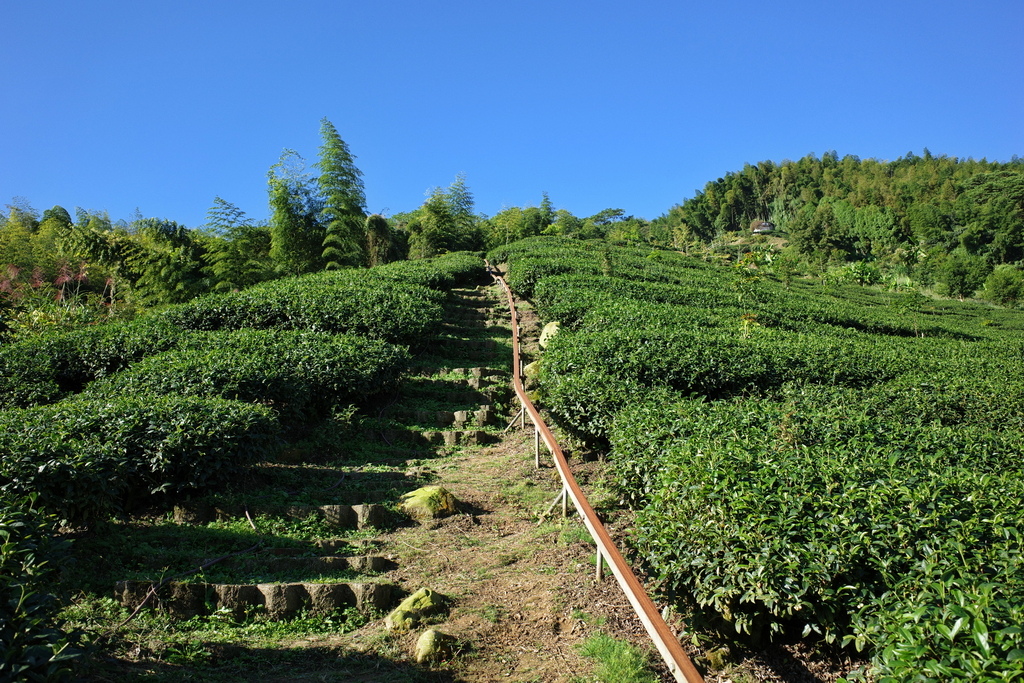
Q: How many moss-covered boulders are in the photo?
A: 5